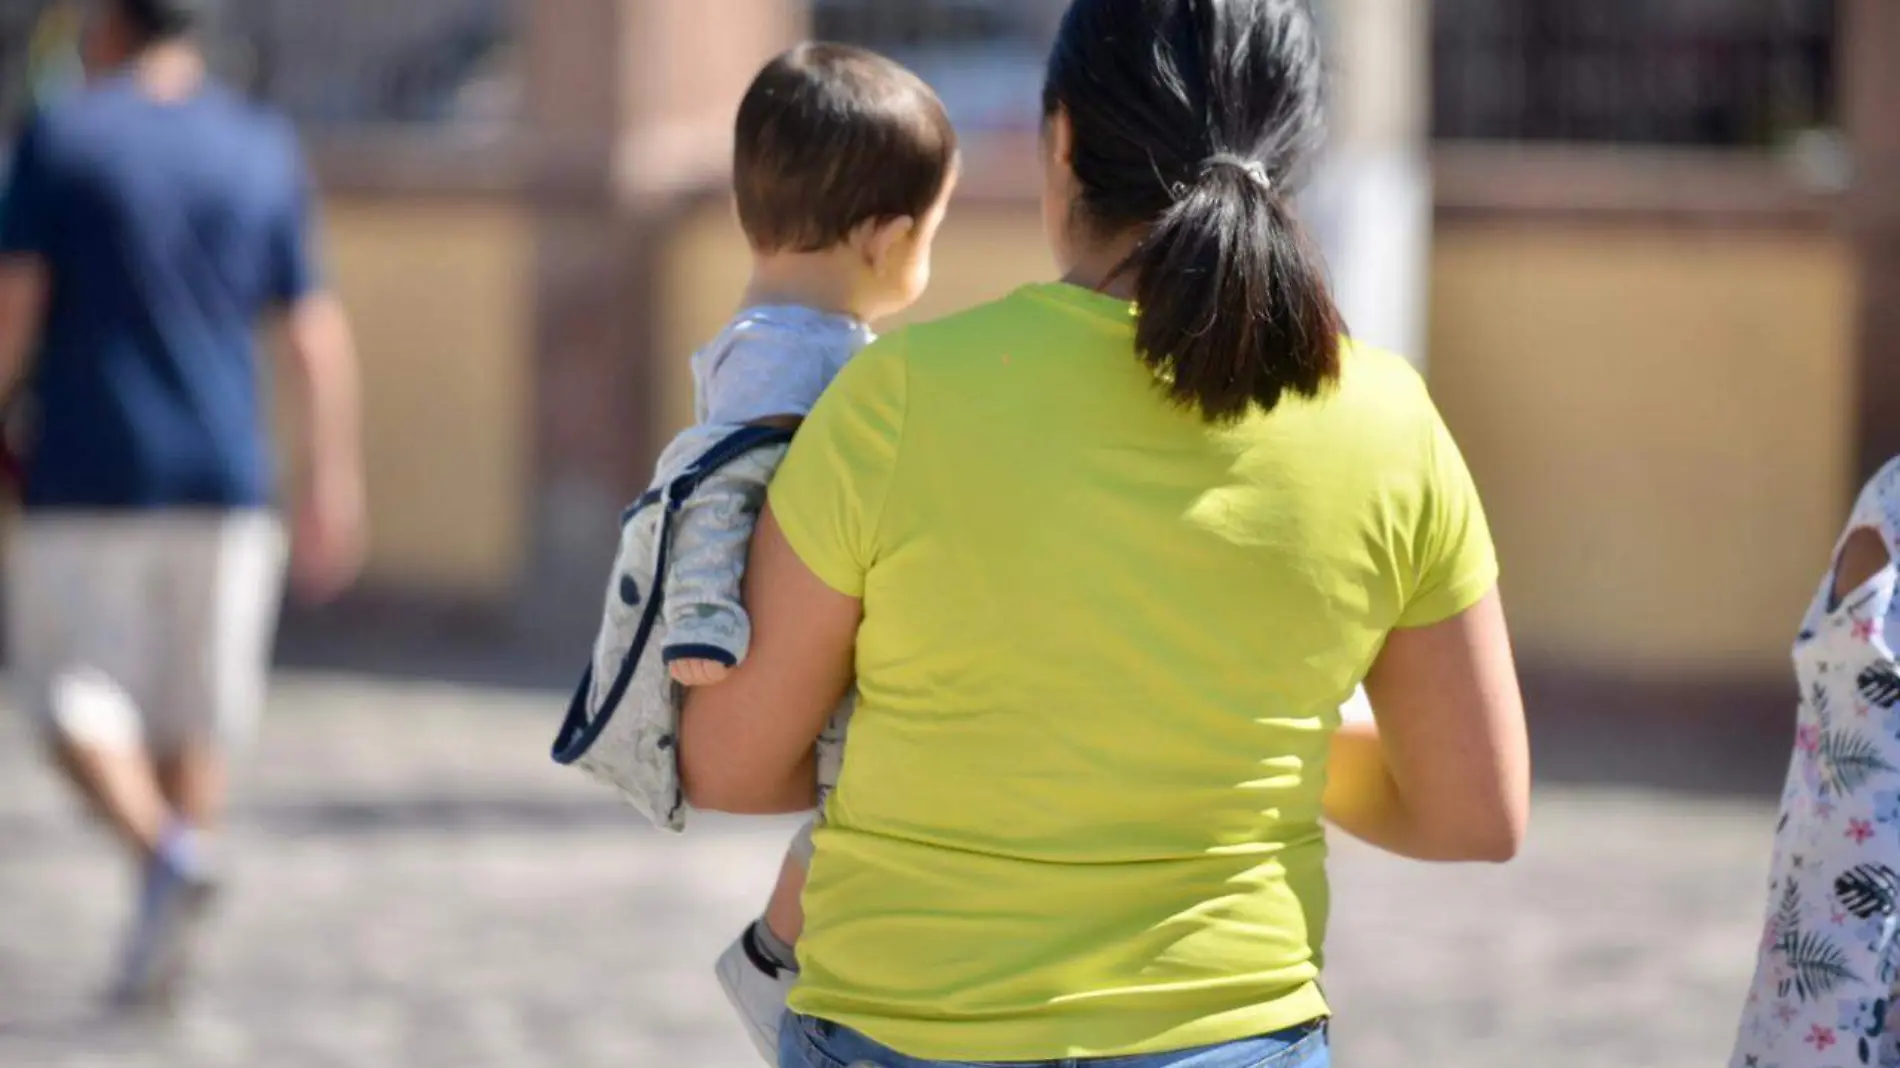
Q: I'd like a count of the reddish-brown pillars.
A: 2